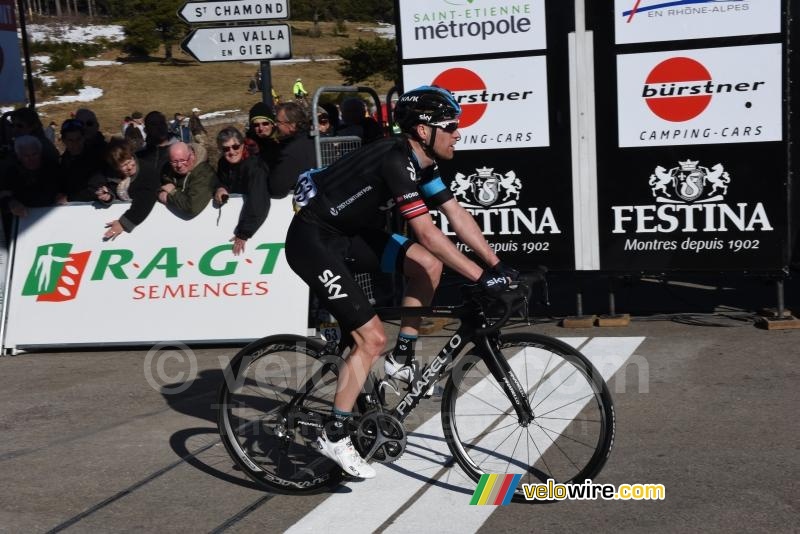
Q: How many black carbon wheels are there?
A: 2